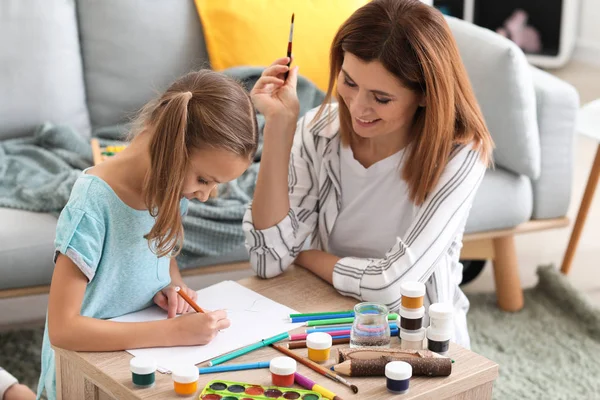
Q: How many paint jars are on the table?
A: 10